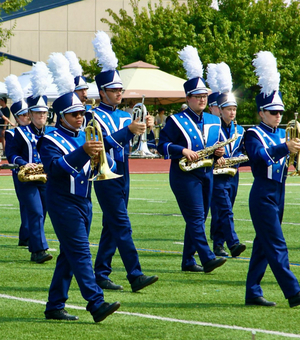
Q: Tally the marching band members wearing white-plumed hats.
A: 9